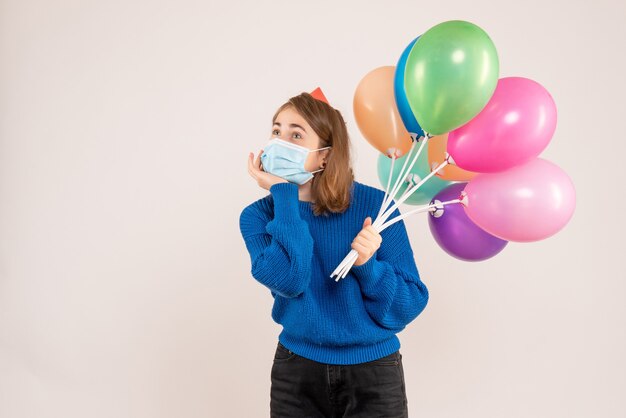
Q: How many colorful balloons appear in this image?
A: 8